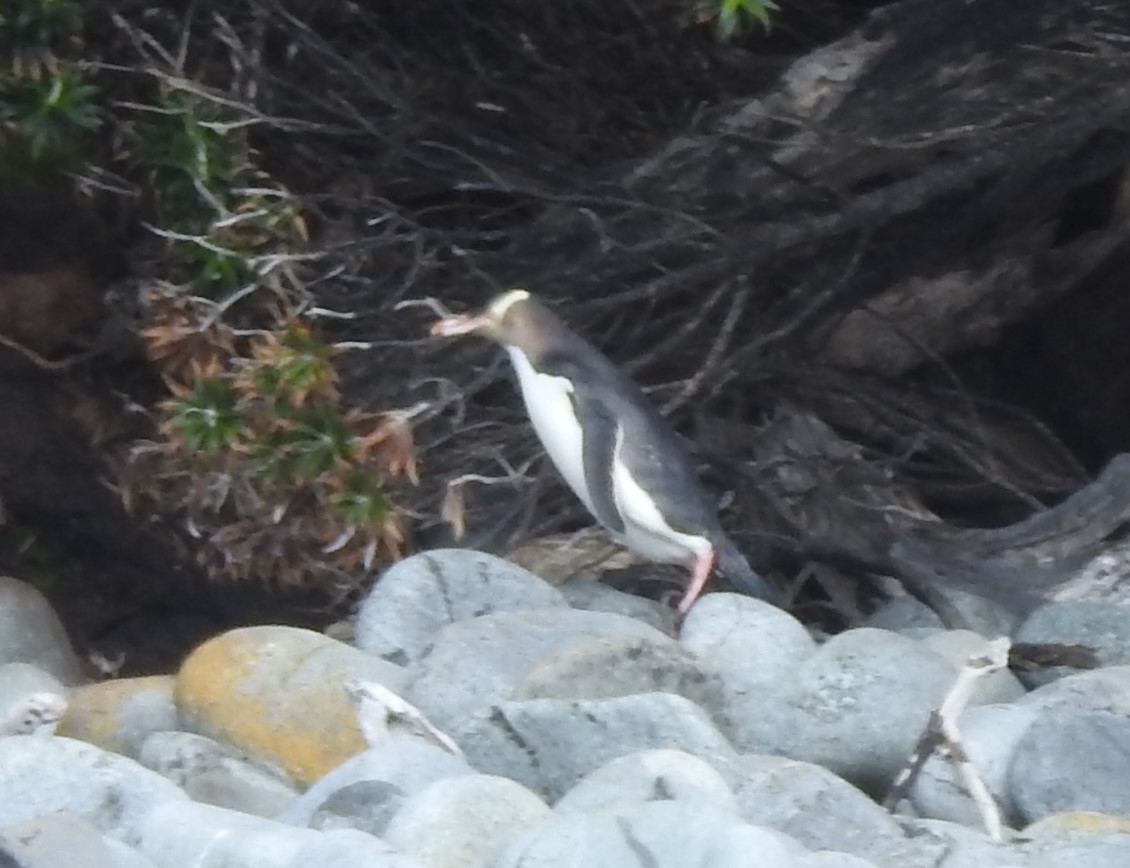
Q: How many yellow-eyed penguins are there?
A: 1